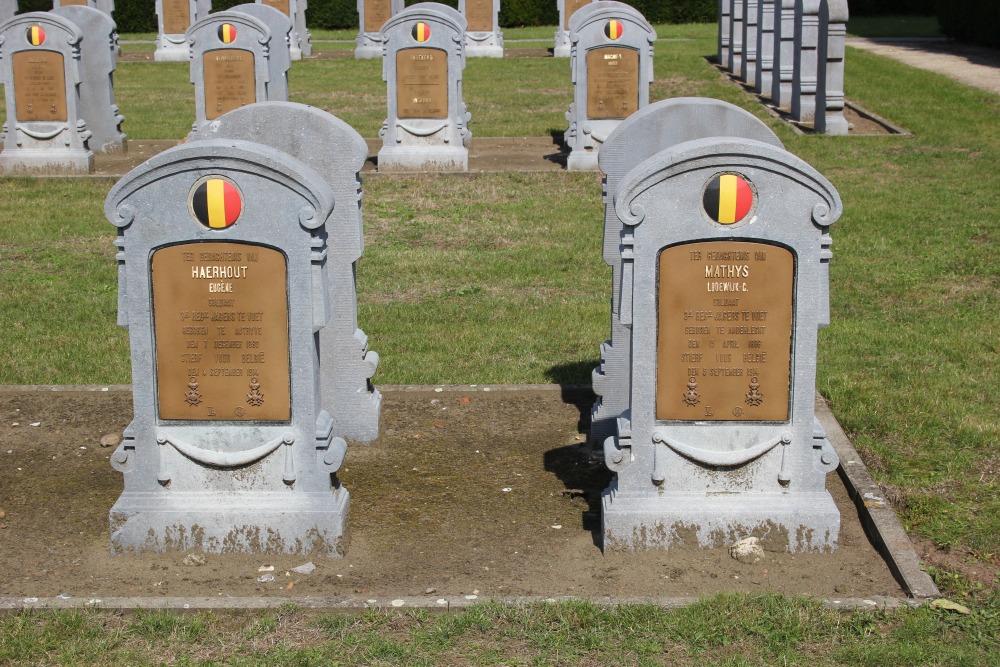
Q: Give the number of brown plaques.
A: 12